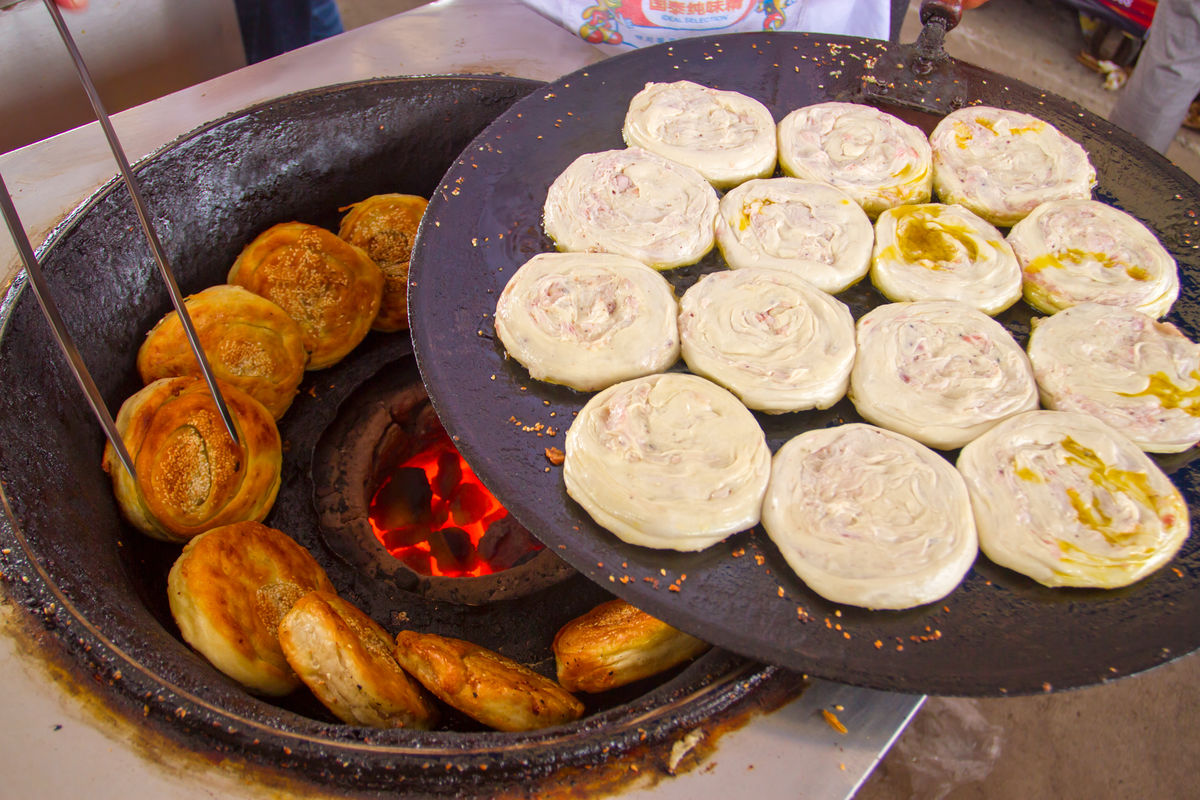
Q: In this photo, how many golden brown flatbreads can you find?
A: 8